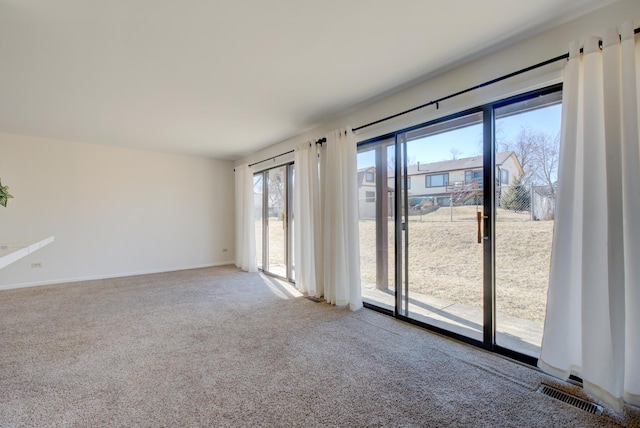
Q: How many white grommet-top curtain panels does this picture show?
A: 4